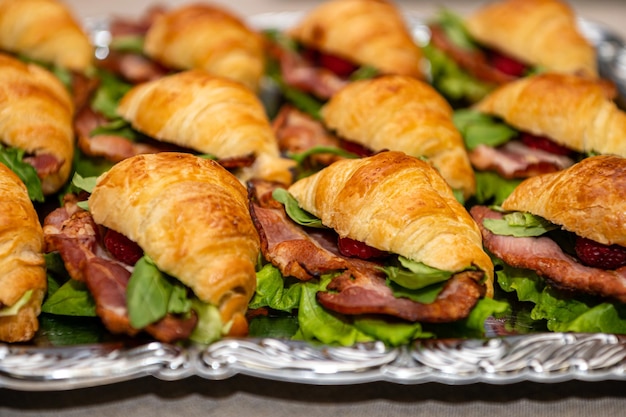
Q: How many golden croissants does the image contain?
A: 12